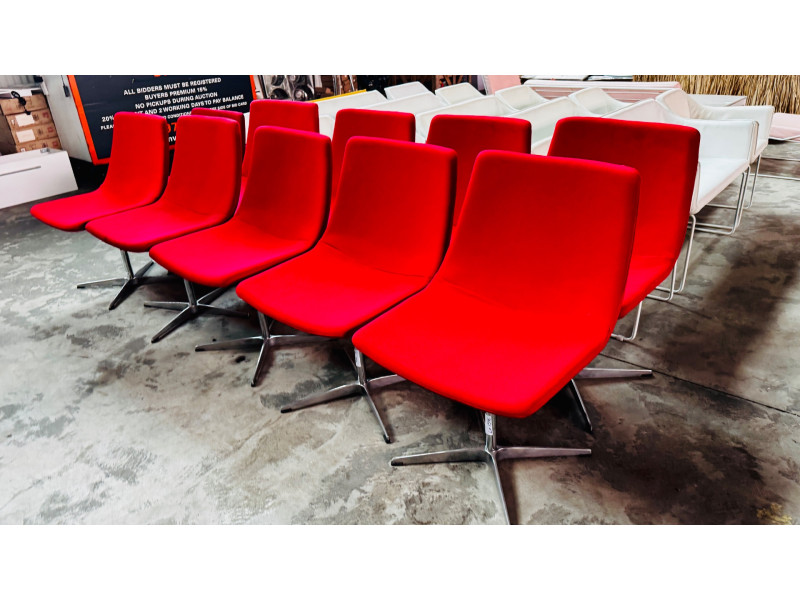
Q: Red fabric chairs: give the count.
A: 10